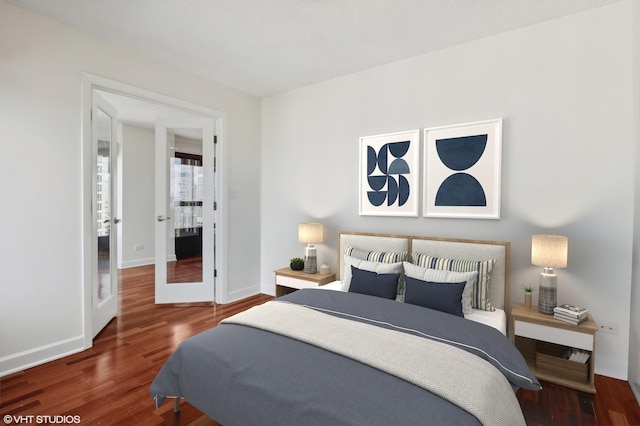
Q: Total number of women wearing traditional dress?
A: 0